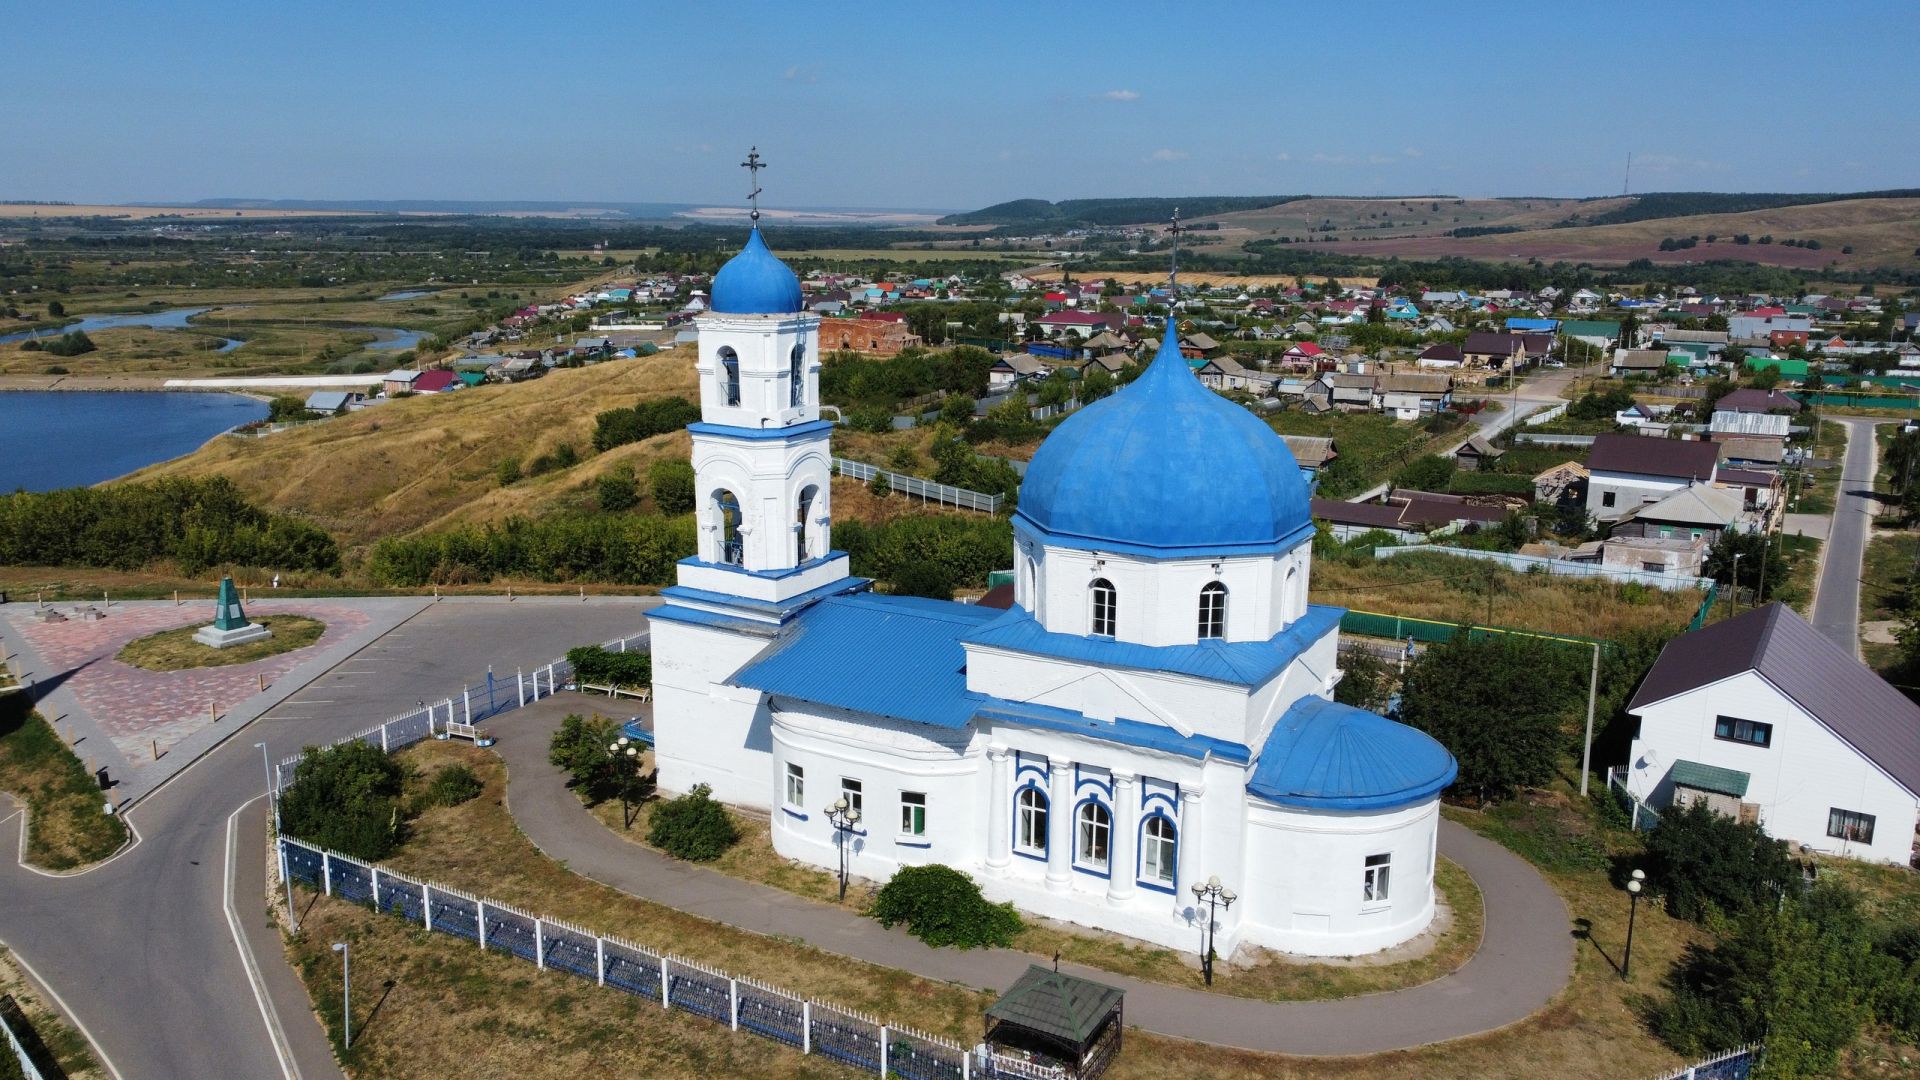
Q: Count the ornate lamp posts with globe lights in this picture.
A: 4